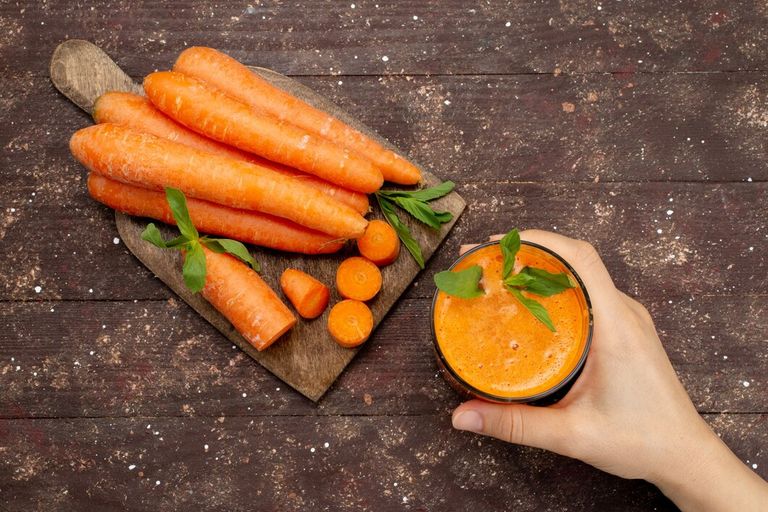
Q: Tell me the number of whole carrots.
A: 5